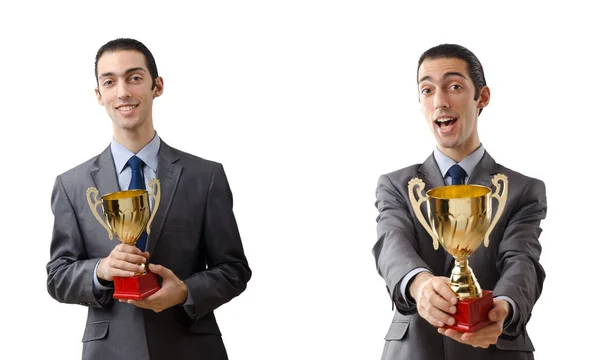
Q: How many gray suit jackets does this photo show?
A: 2